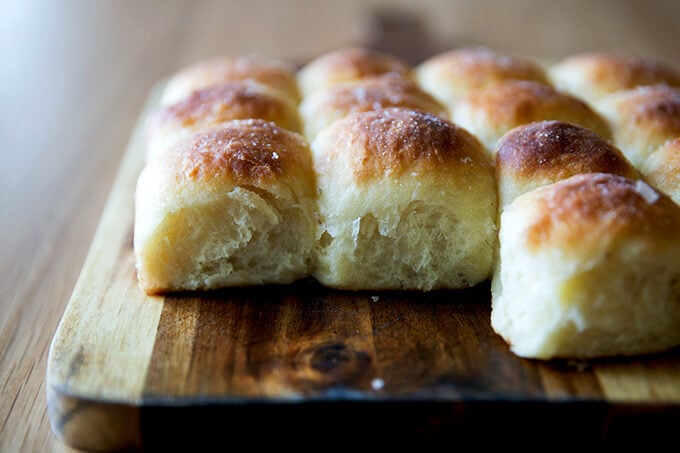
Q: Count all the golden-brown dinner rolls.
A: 13